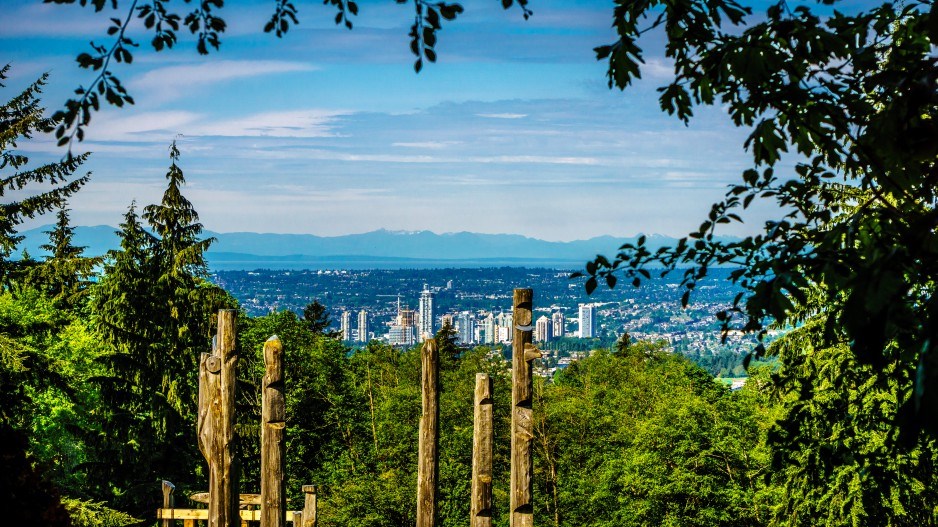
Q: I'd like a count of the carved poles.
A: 5